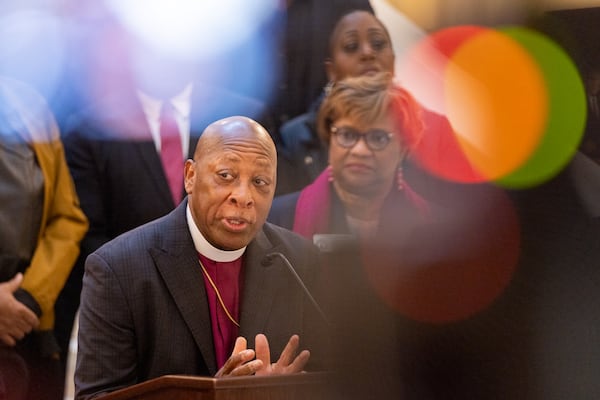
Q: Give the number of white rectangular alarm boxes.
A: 0